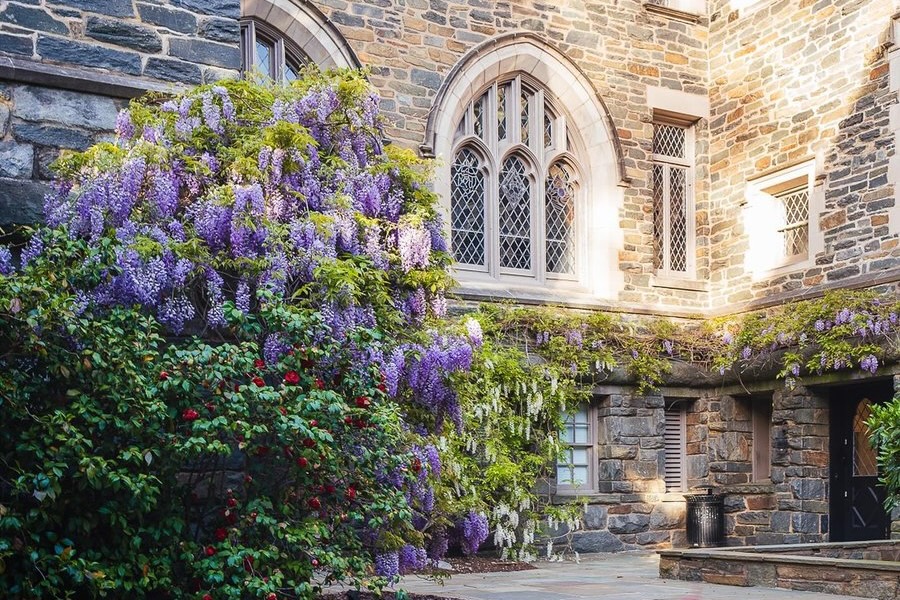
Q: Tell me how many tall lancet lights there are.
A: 3